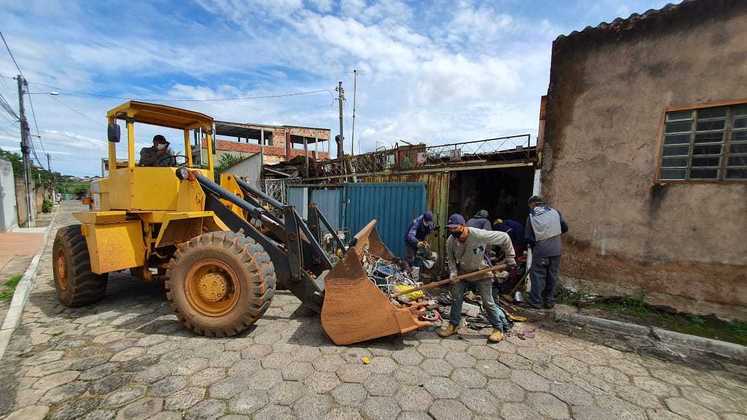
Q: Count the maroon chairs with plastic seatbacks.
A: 0